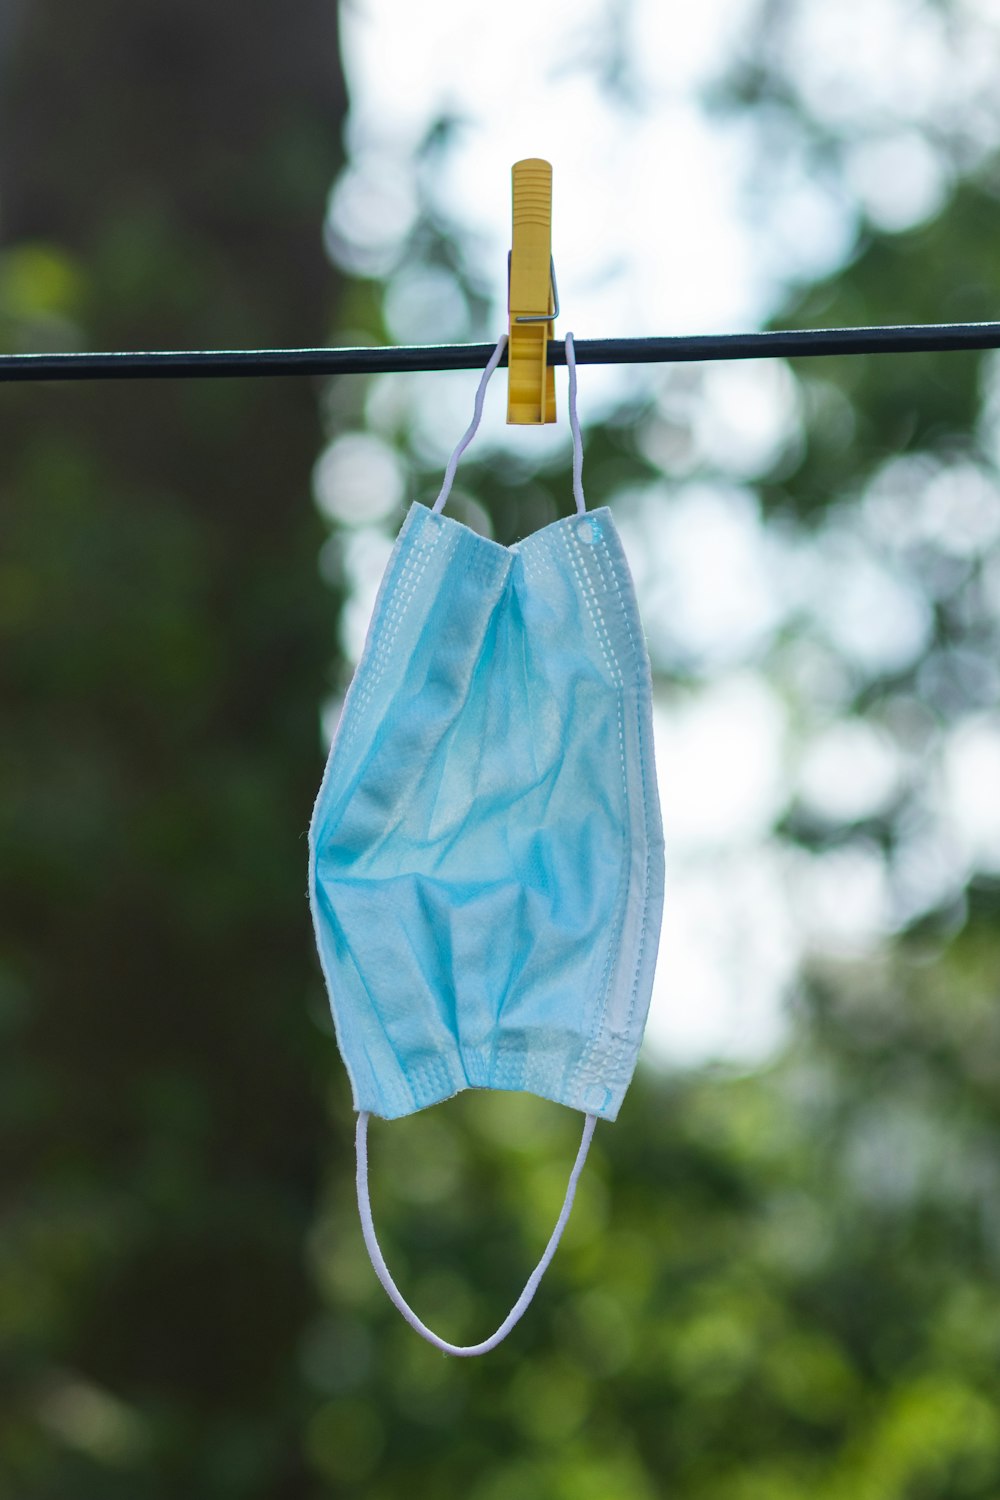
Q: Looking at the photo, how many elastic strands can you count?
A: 2